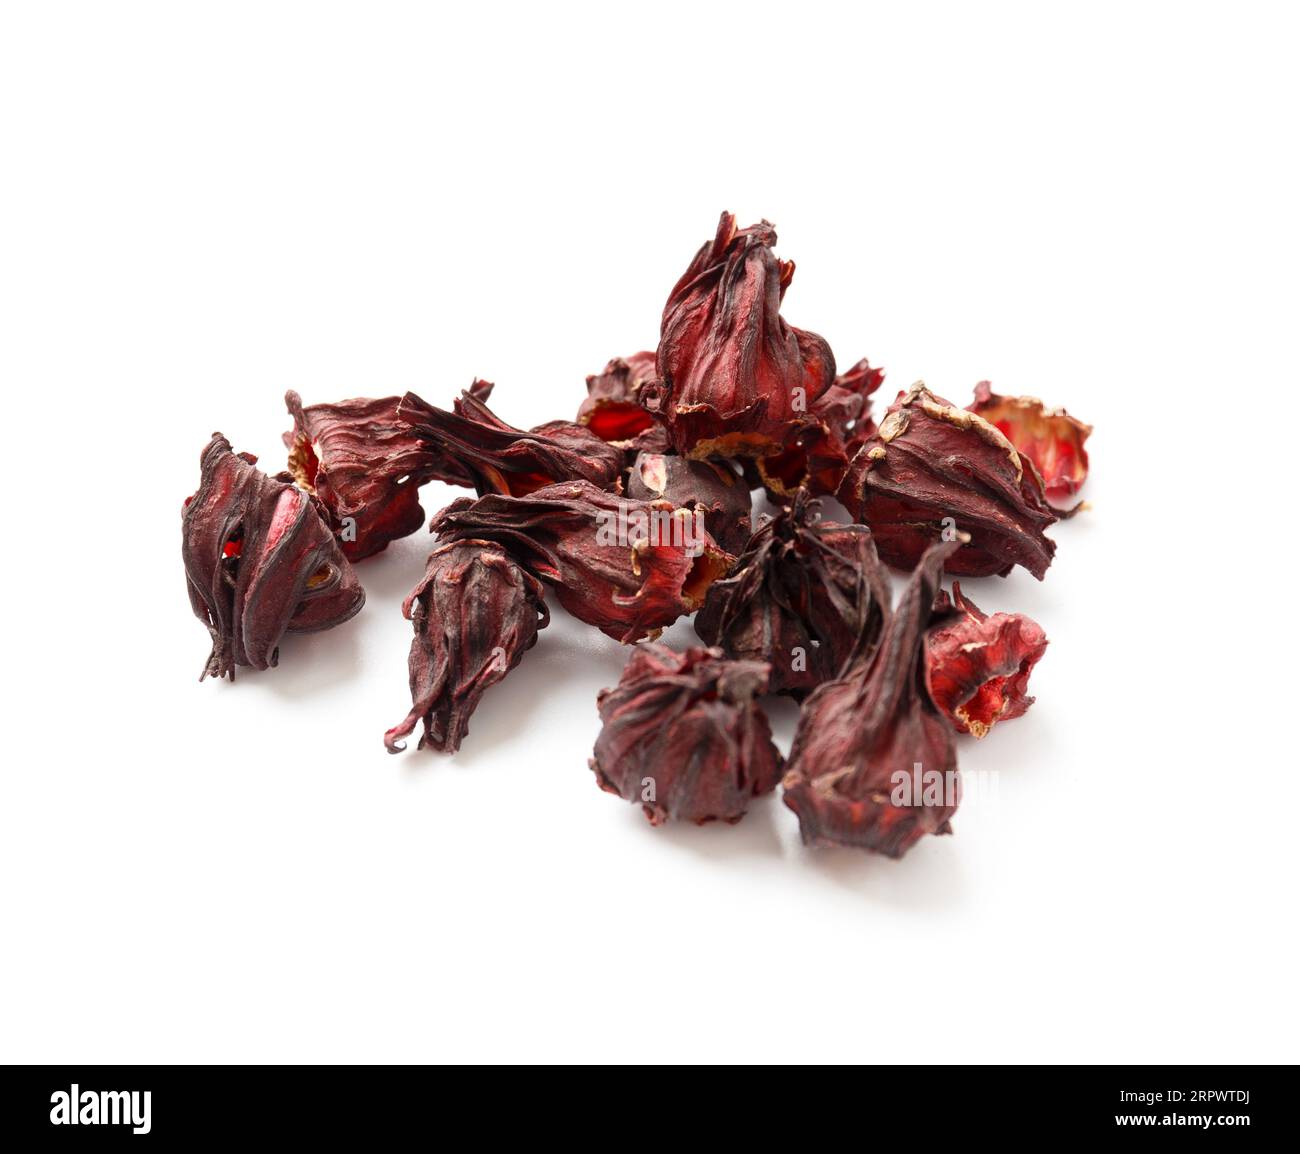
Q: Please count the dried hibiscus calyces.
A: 15